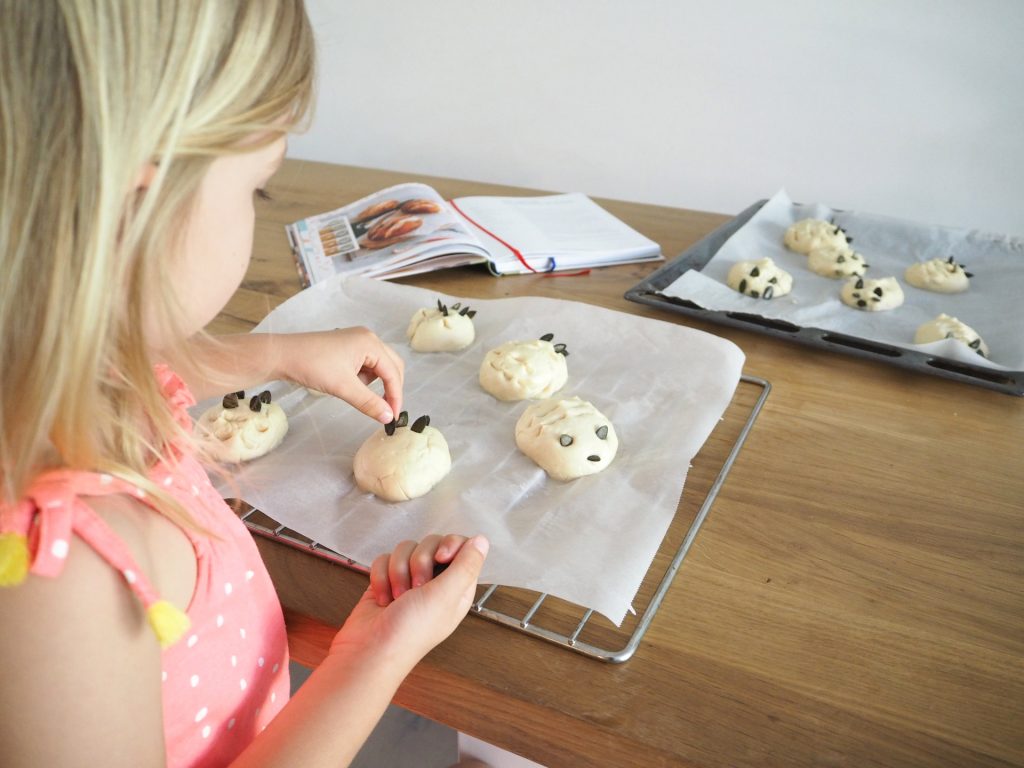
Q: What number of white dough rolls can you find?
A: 11